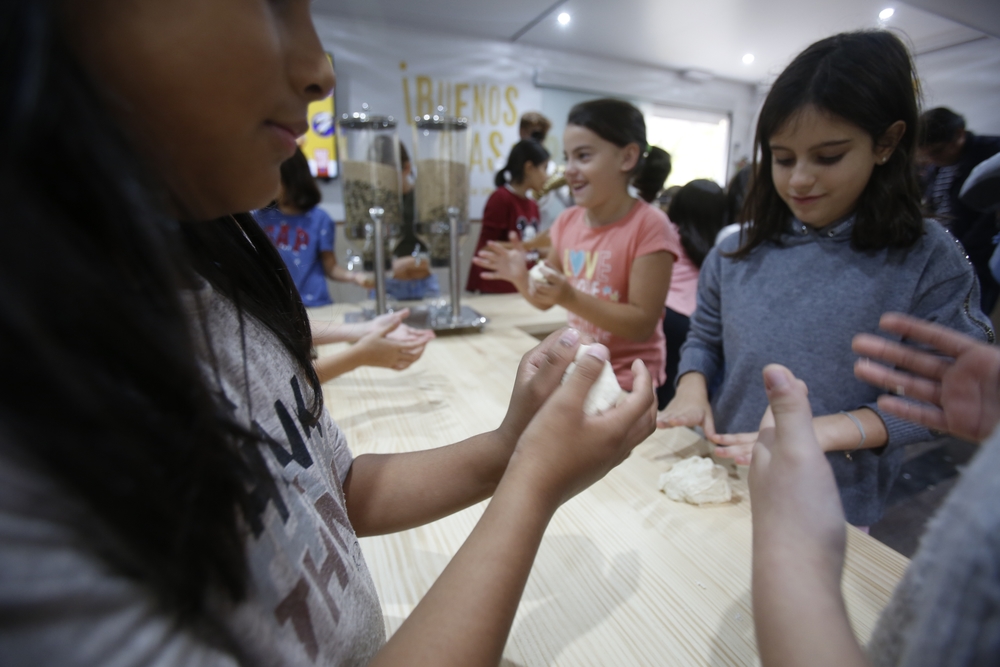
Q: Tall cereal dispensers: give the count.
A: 2